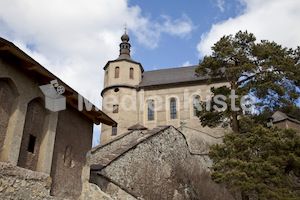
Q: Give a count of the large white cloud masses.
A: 2